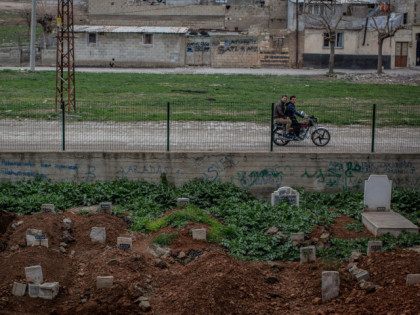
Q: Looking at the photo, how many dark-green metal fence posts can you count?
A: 4